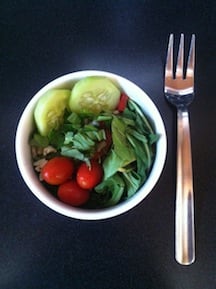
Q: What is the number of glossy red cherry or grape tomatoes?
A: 3